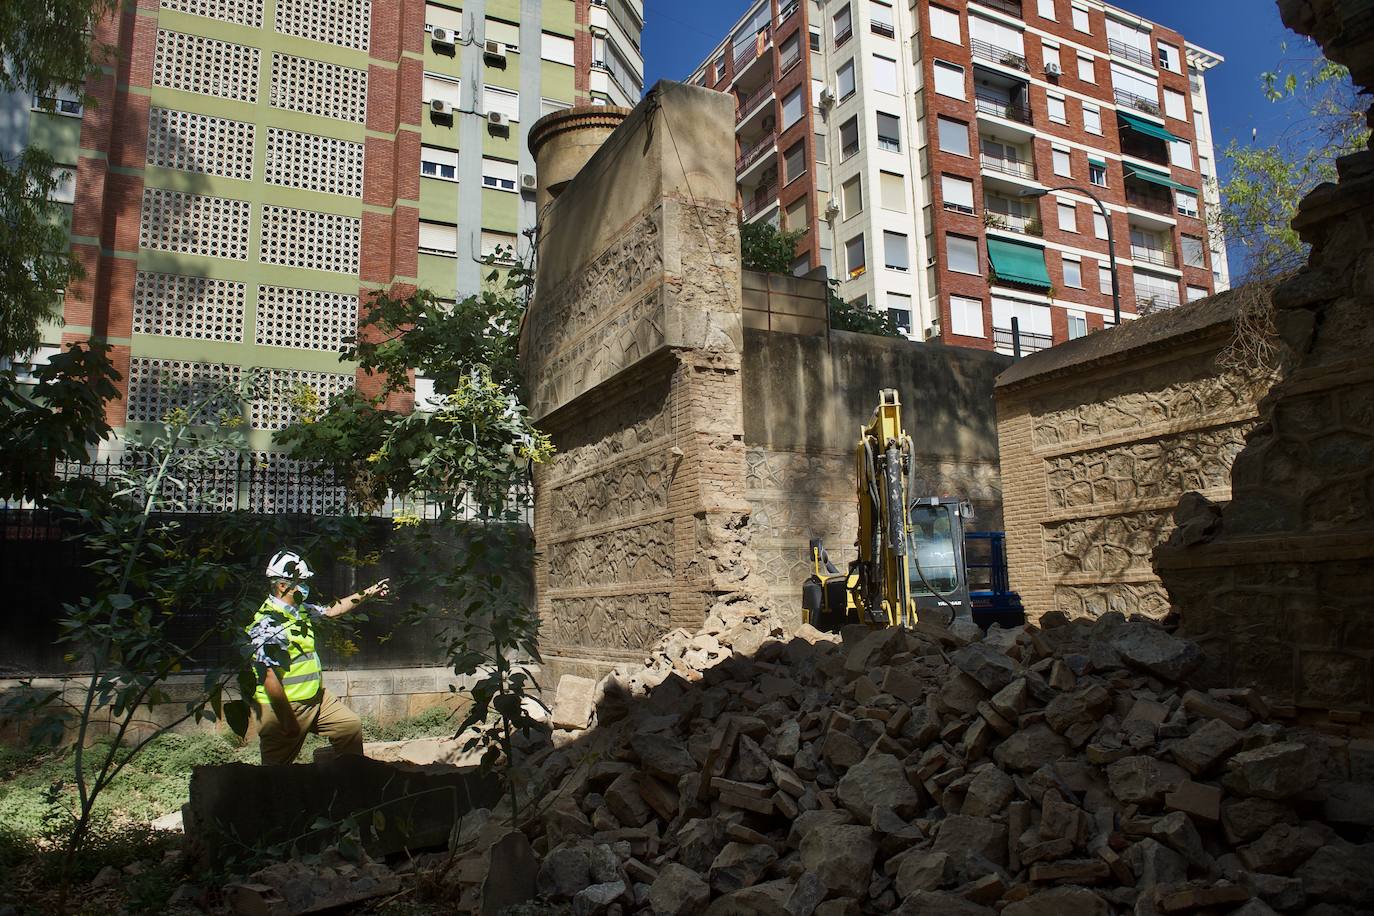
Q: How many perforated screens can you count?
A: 14